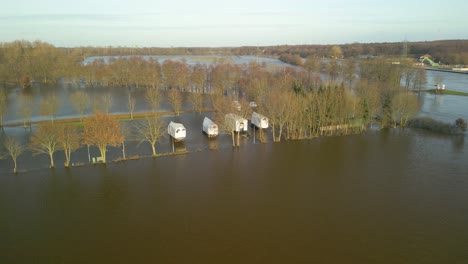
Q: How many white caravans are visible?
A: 4